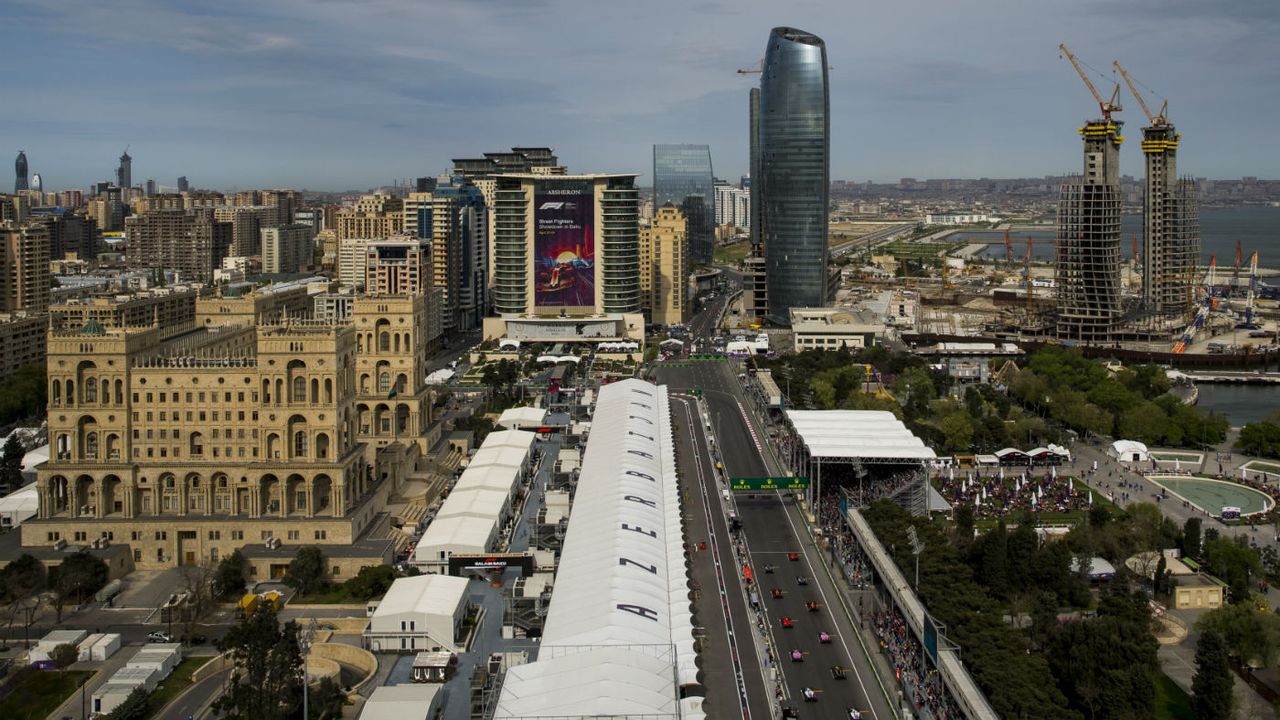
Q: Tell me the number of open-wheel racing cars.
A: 11